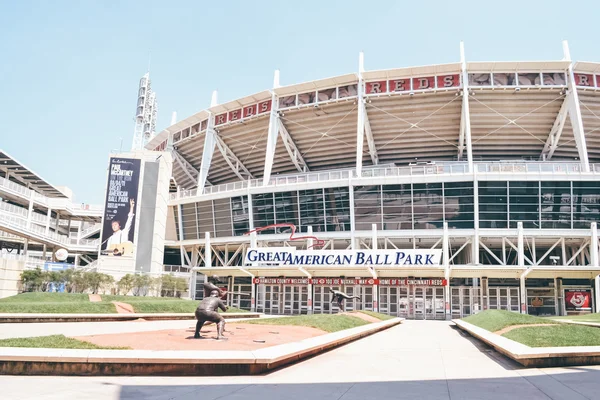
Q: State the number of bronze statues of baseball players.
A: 3